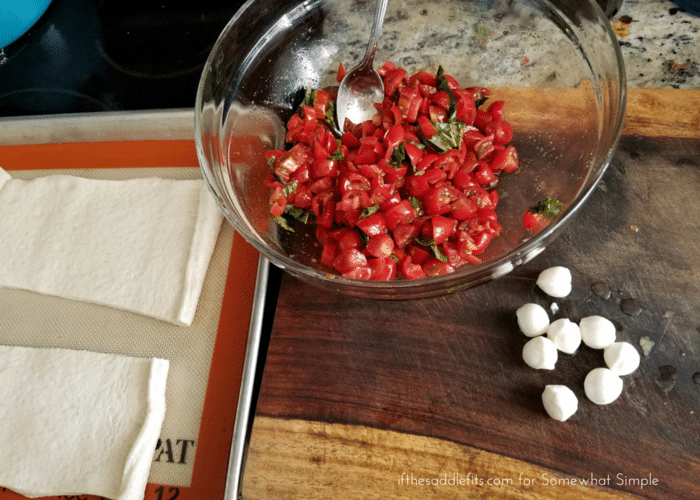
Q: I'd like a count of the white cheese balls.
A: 8